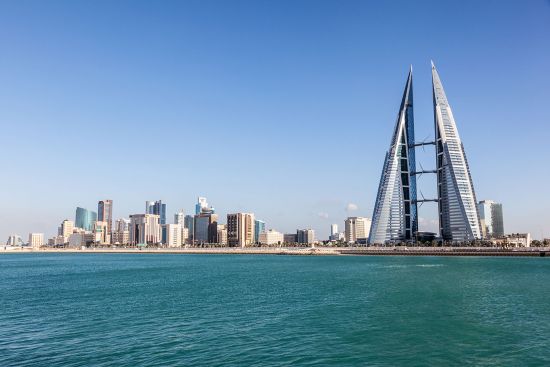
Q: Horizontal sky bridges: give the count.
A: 3